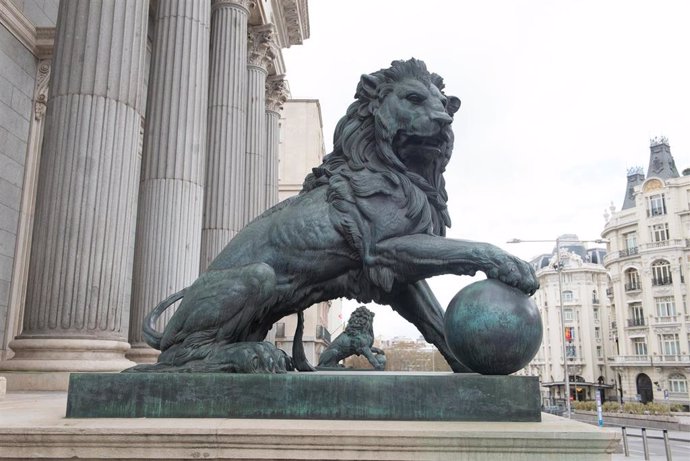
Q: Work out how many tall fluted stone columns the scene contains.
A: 5